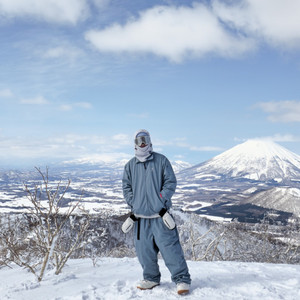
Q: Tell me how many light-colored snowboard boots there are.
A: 2